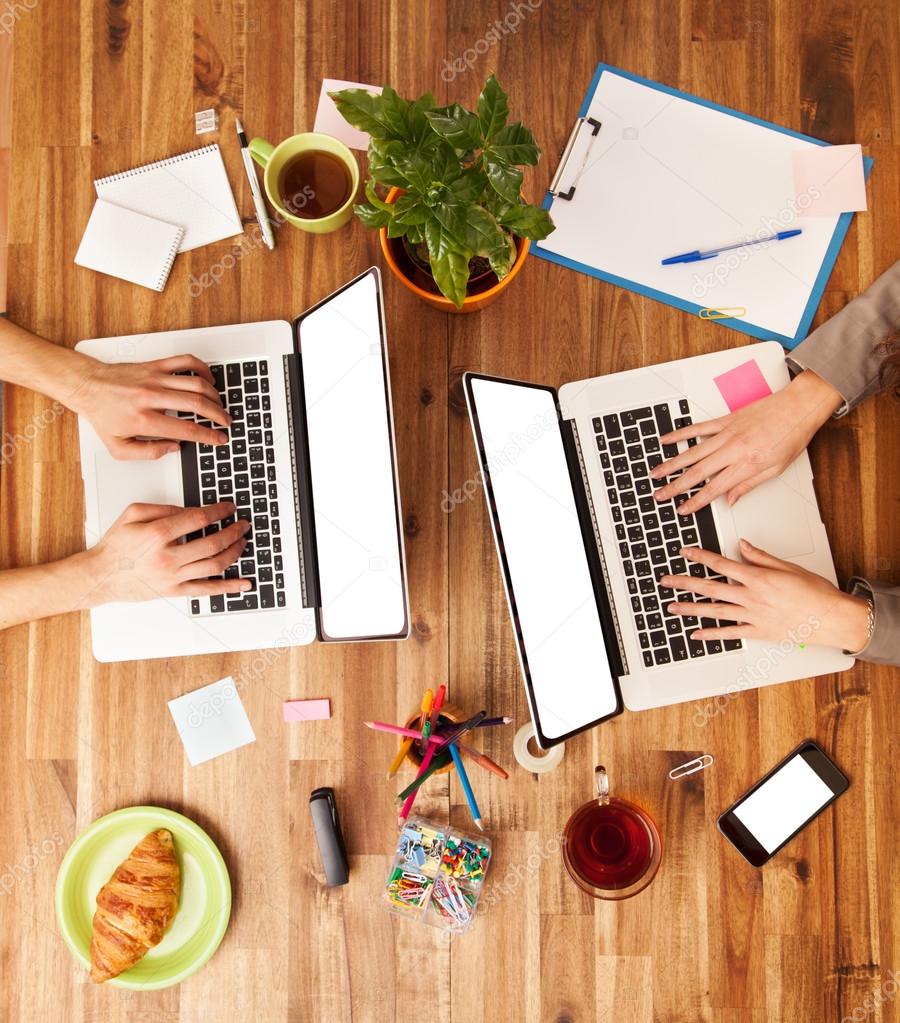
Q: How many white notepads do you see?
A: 2